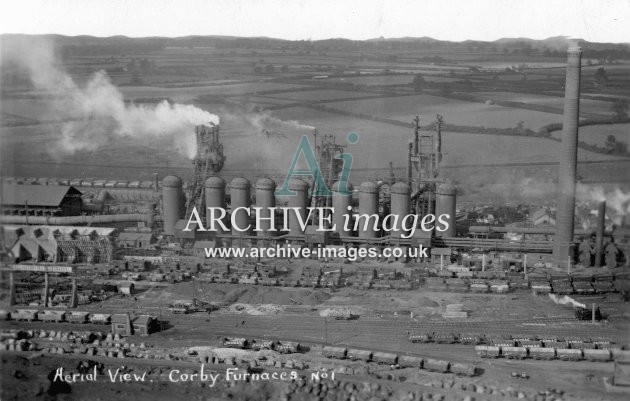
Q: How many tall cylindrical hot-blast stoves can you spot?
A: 9